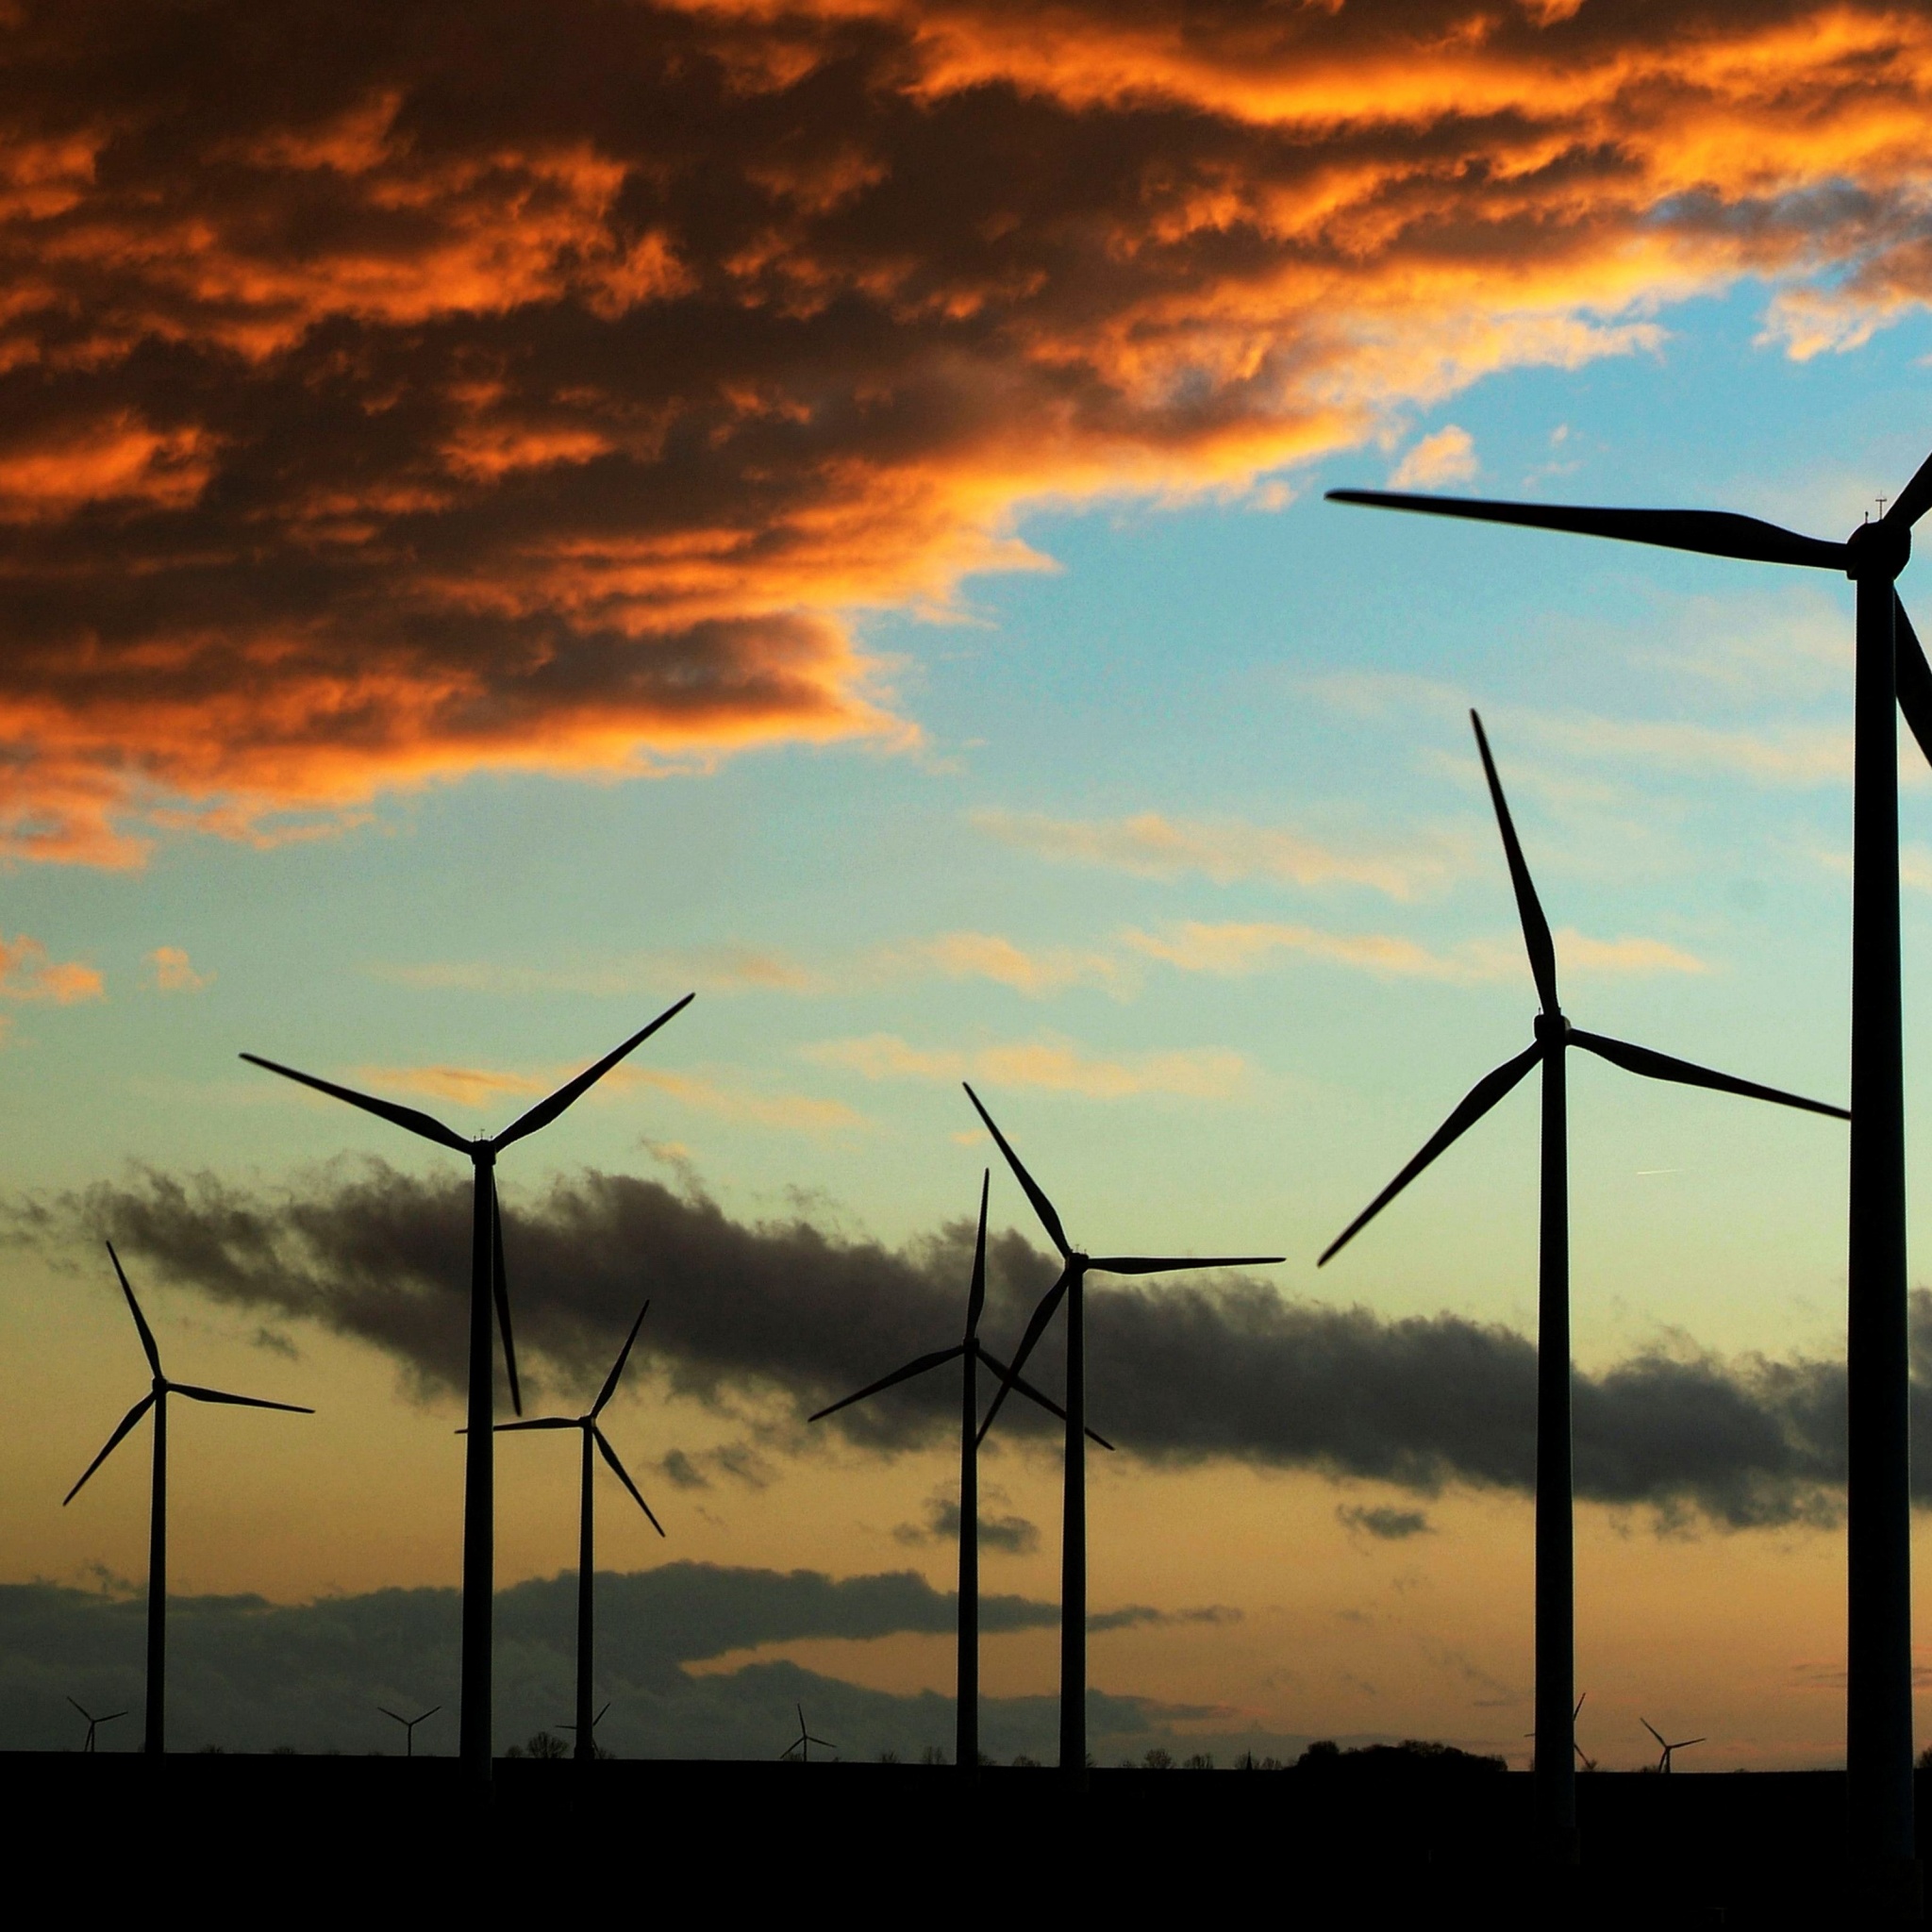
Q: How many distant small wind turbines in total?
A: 6